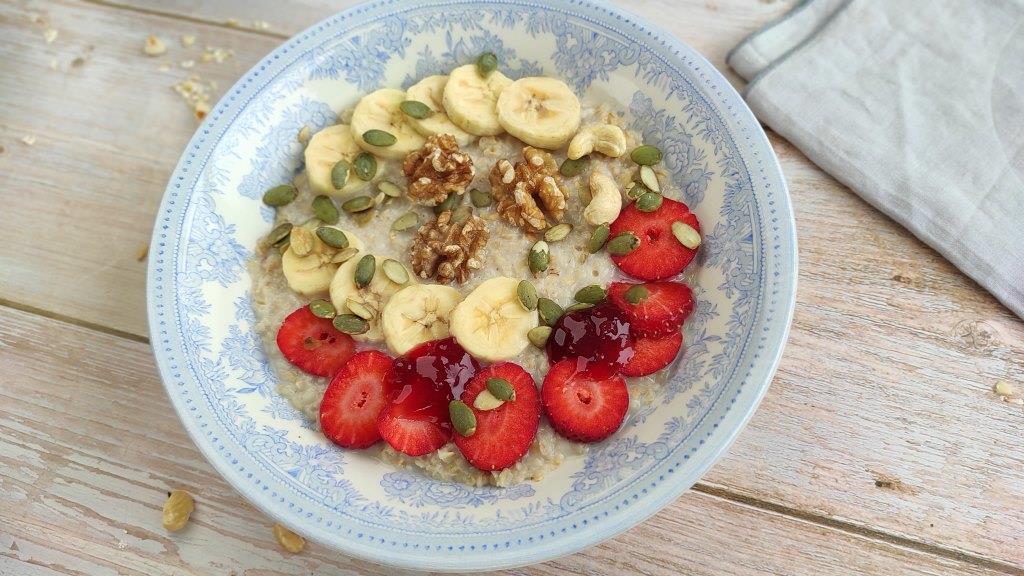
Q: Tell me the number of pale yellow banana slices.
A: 9